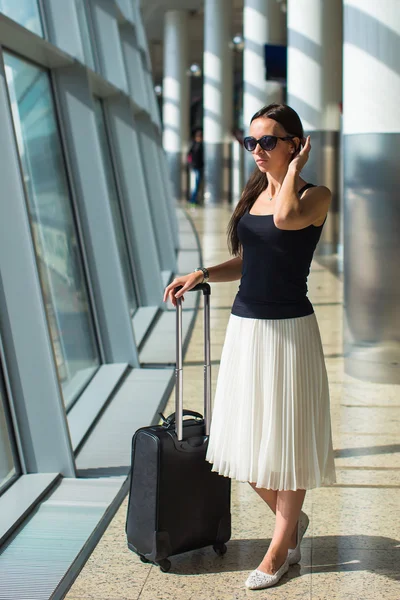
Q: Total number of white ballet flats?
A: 2